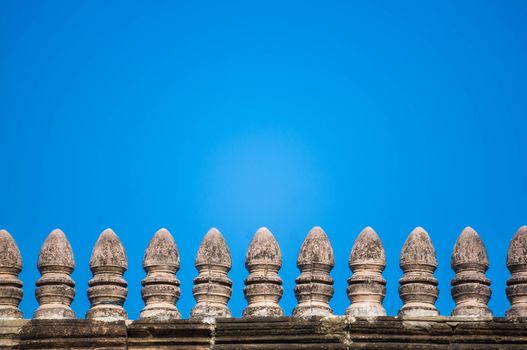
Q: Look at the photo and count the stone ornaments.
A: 11